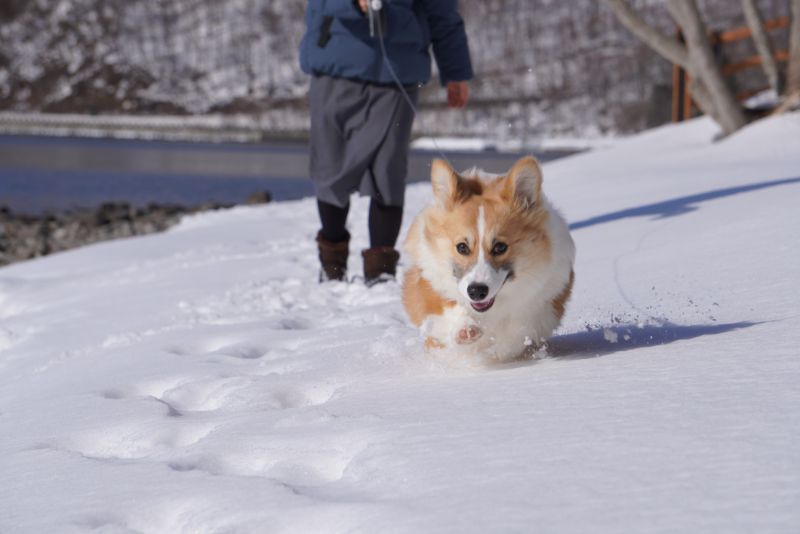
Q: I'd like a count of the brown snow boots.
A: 2